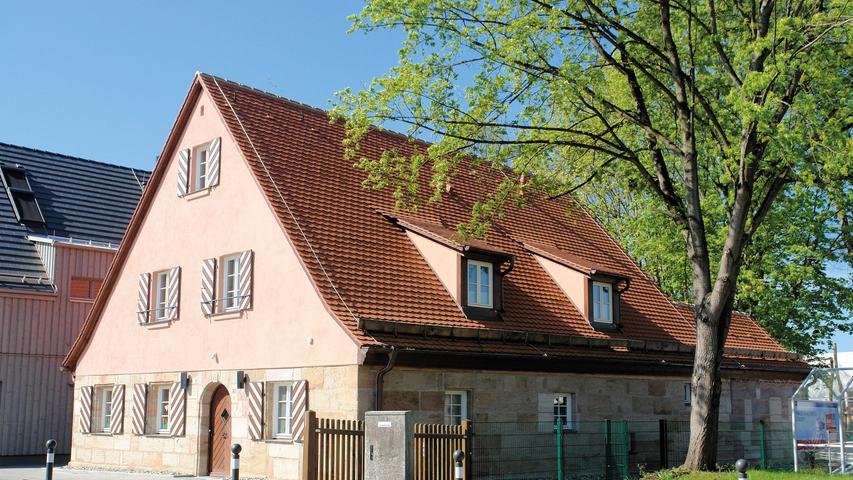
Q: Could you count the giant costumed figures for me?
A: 0